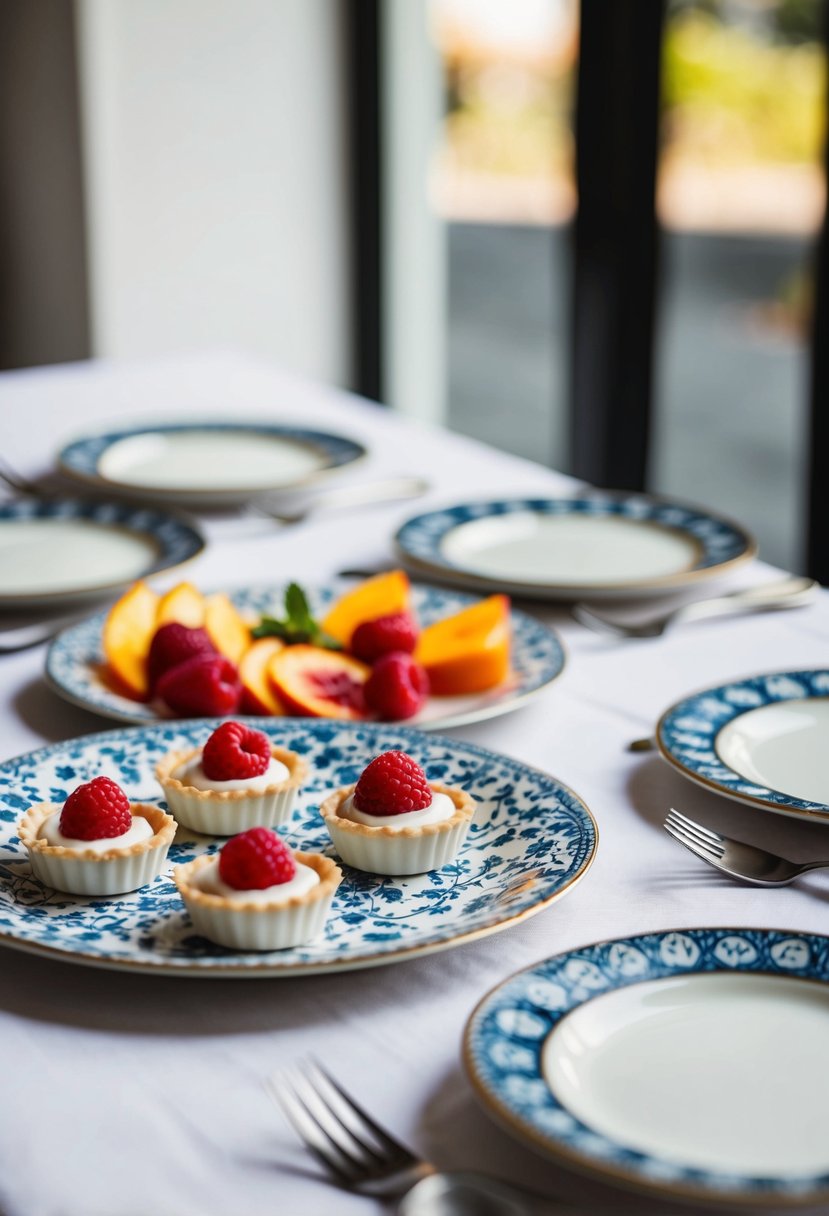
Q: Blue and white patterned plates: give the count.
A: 7